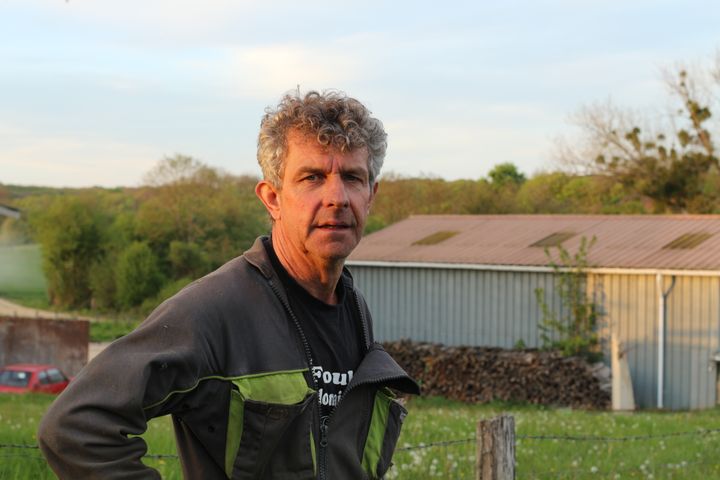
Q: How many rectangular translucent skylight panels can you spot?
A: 3